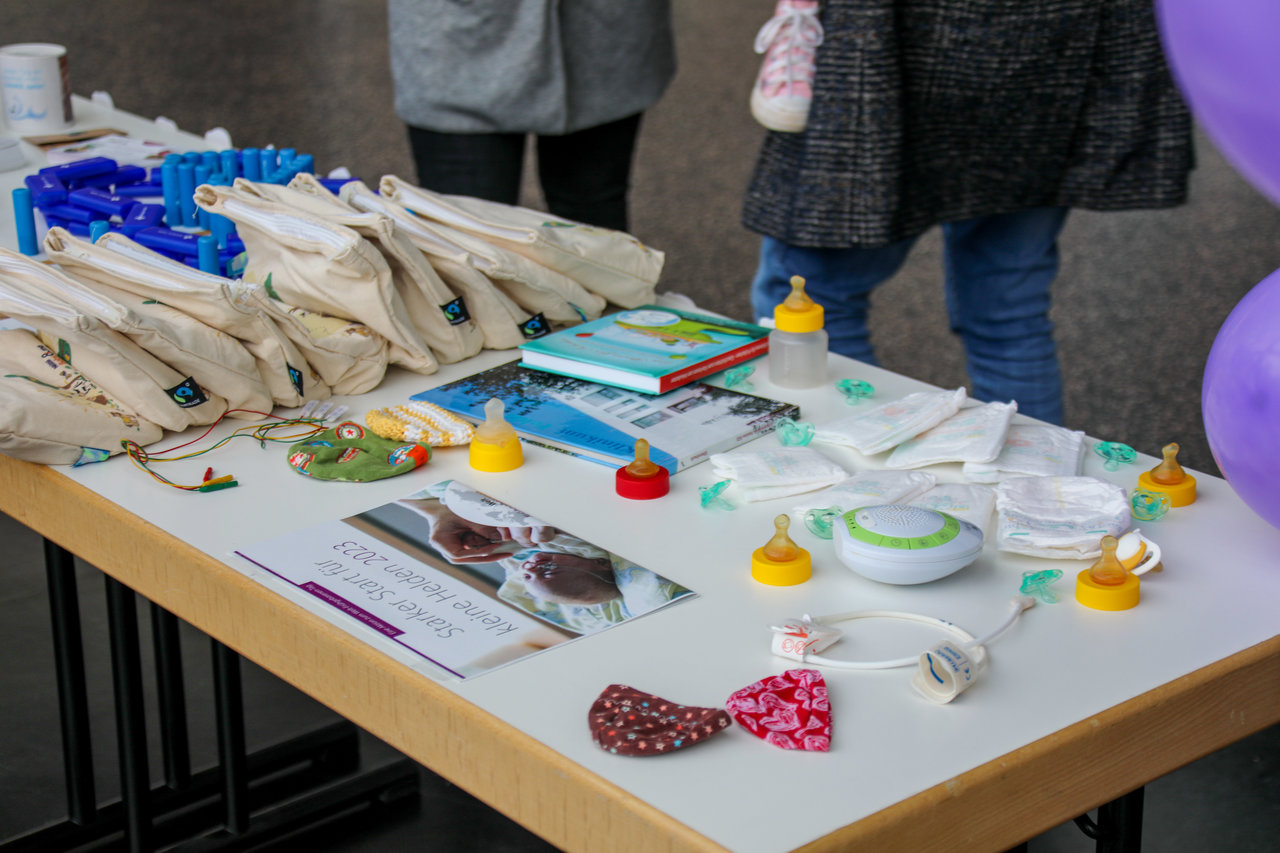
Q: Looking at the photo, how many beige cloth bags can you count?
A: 10